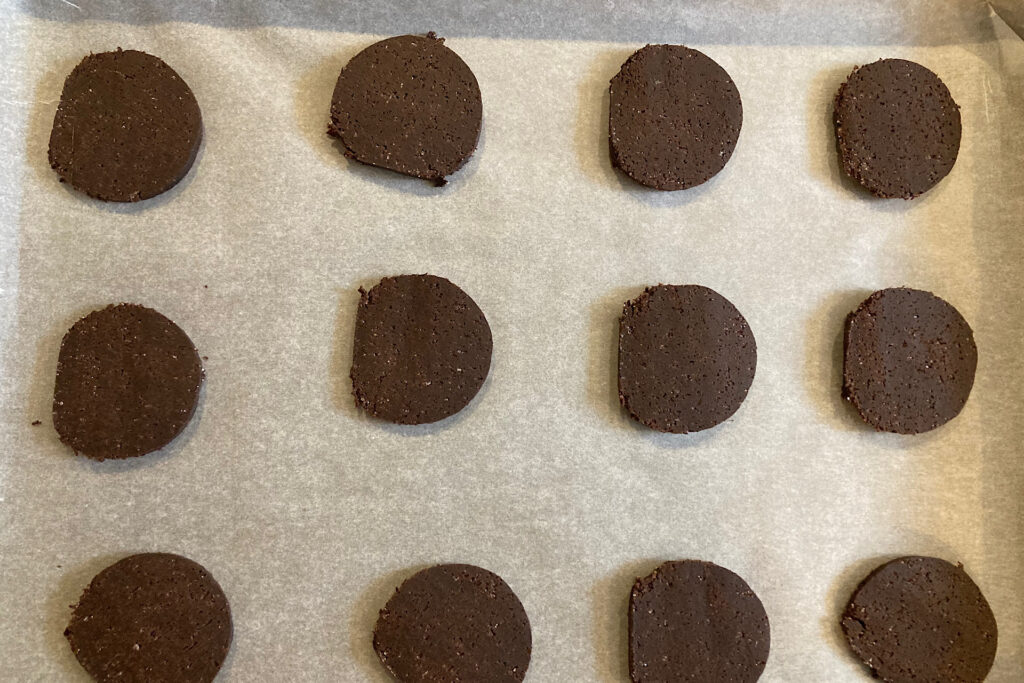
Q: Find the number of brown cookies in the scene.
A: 12